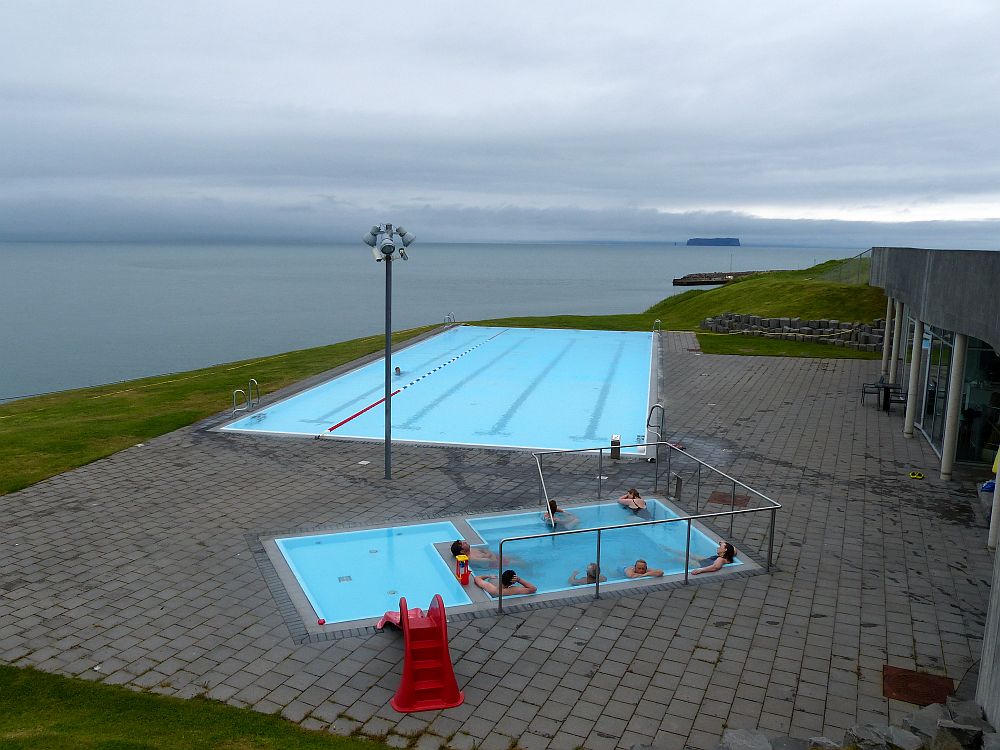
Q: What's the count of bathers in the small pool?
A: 7